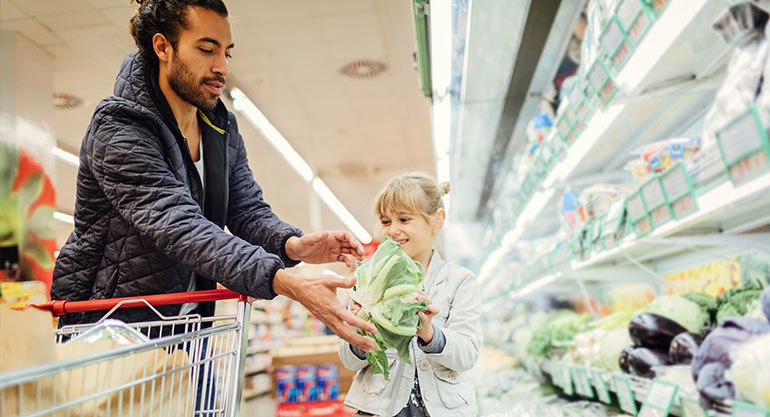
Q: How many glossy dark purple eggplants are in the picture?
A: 4